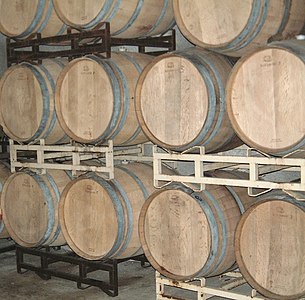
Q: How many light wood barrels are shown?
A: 11